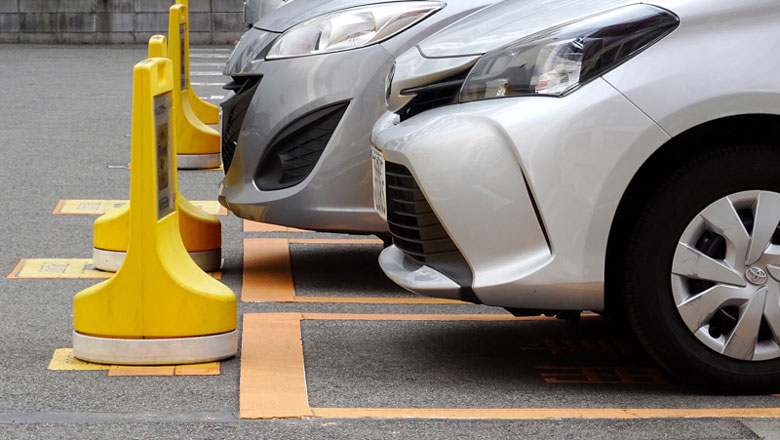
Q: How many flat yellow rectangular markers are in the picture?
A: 3